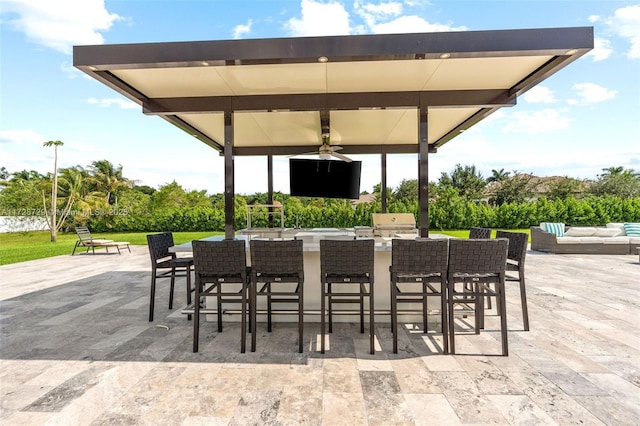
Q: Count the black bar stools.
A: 8